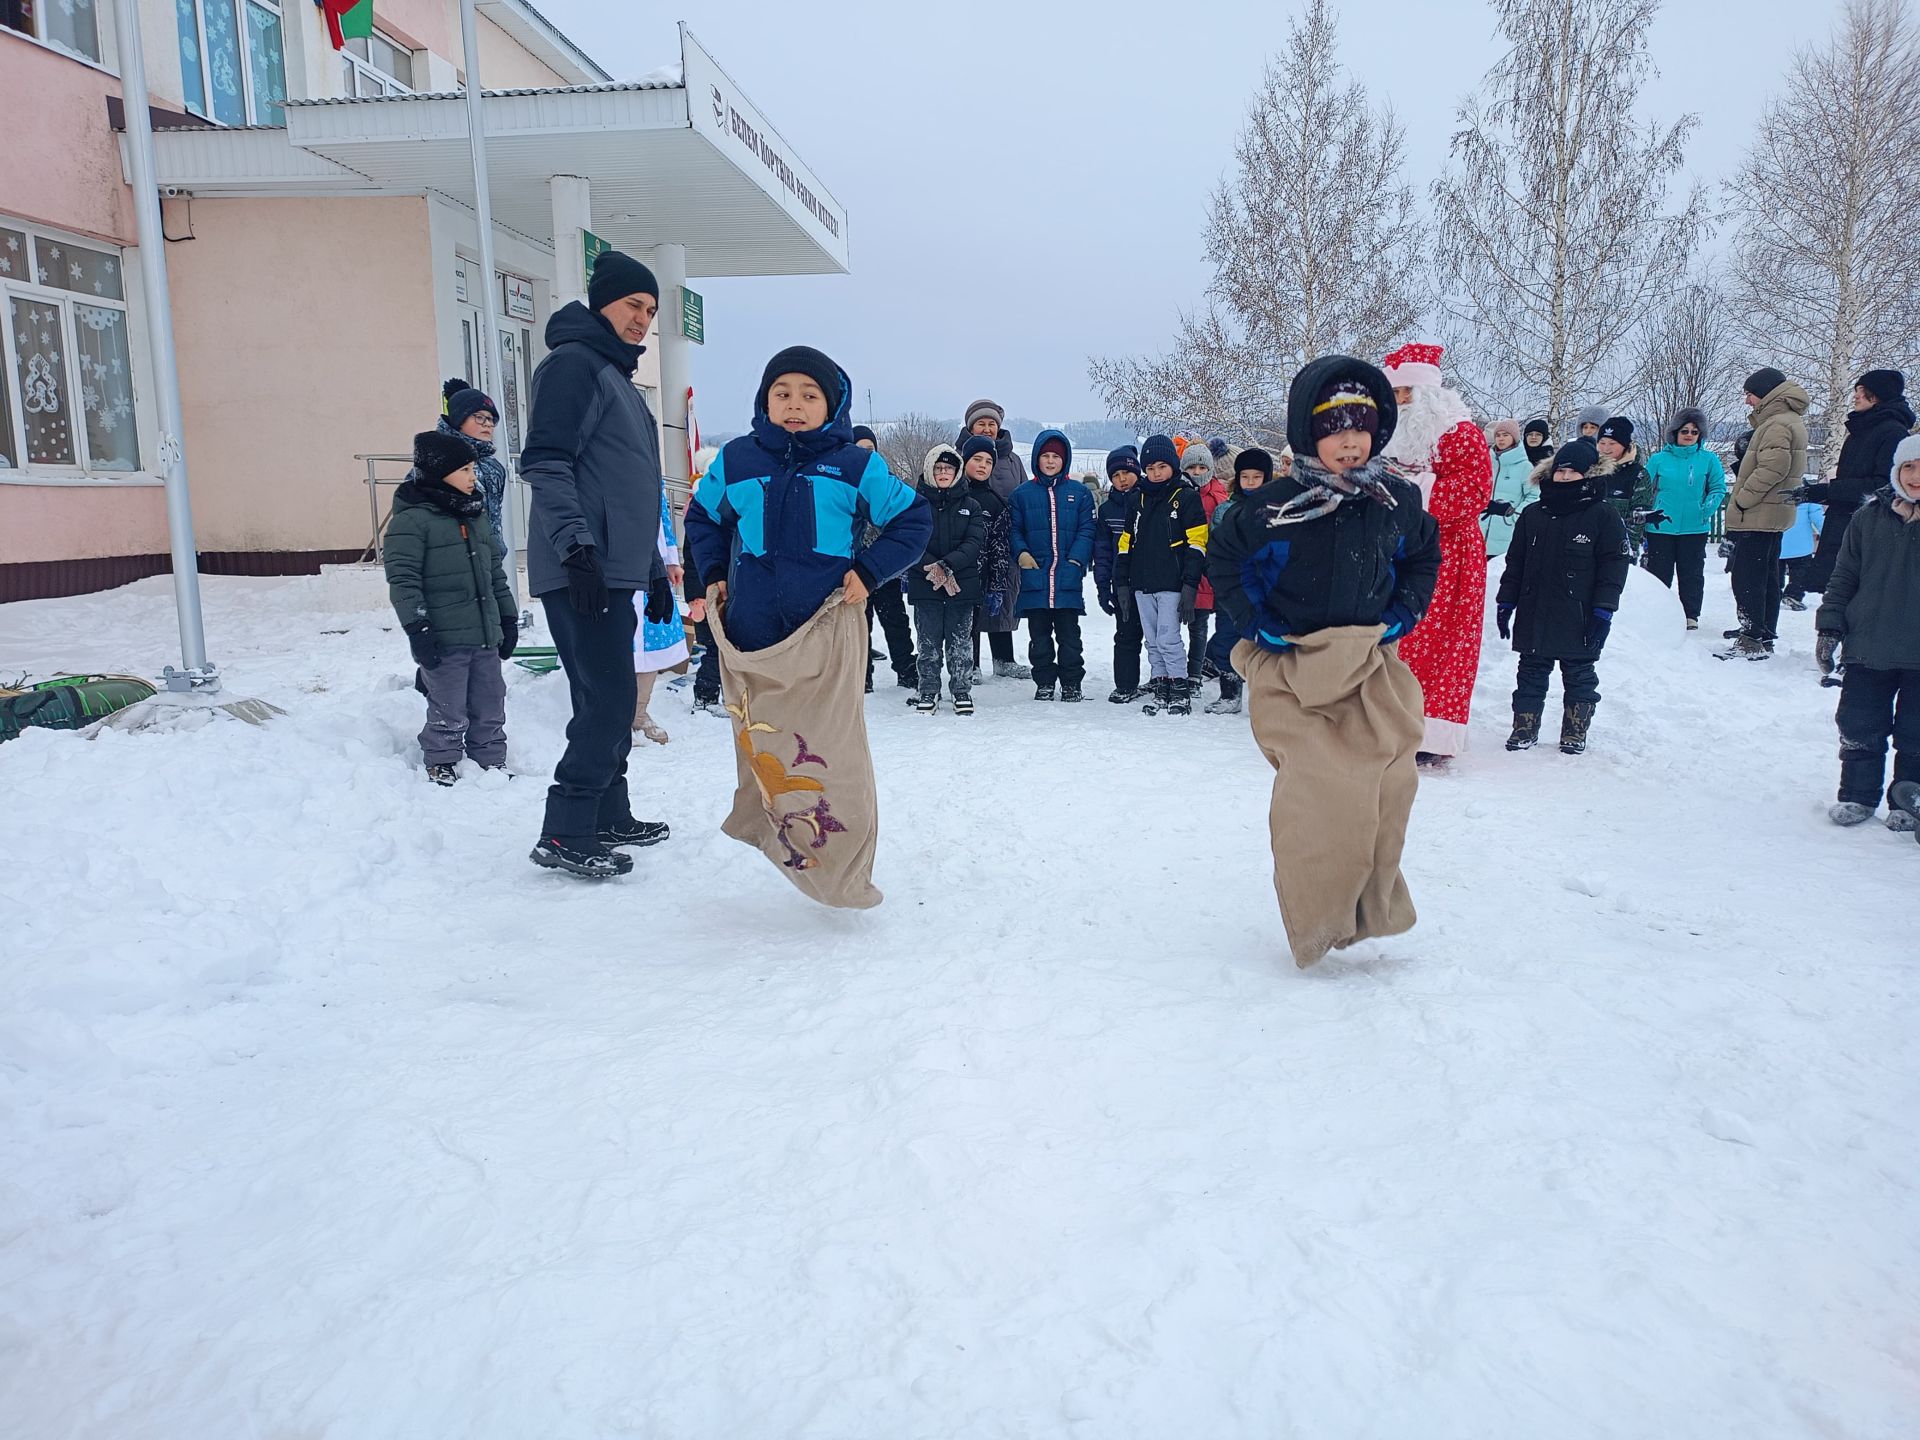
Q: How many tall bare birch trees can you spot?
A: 3